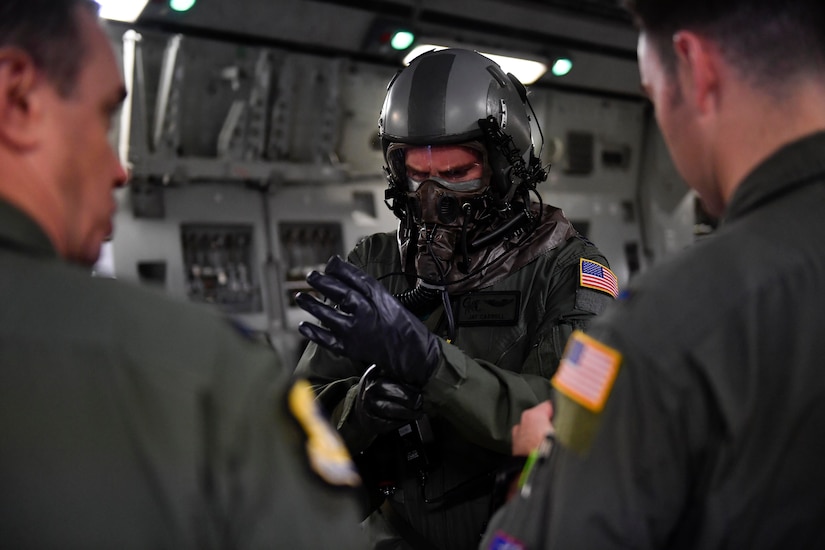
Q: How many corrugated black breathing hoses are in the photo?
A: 1